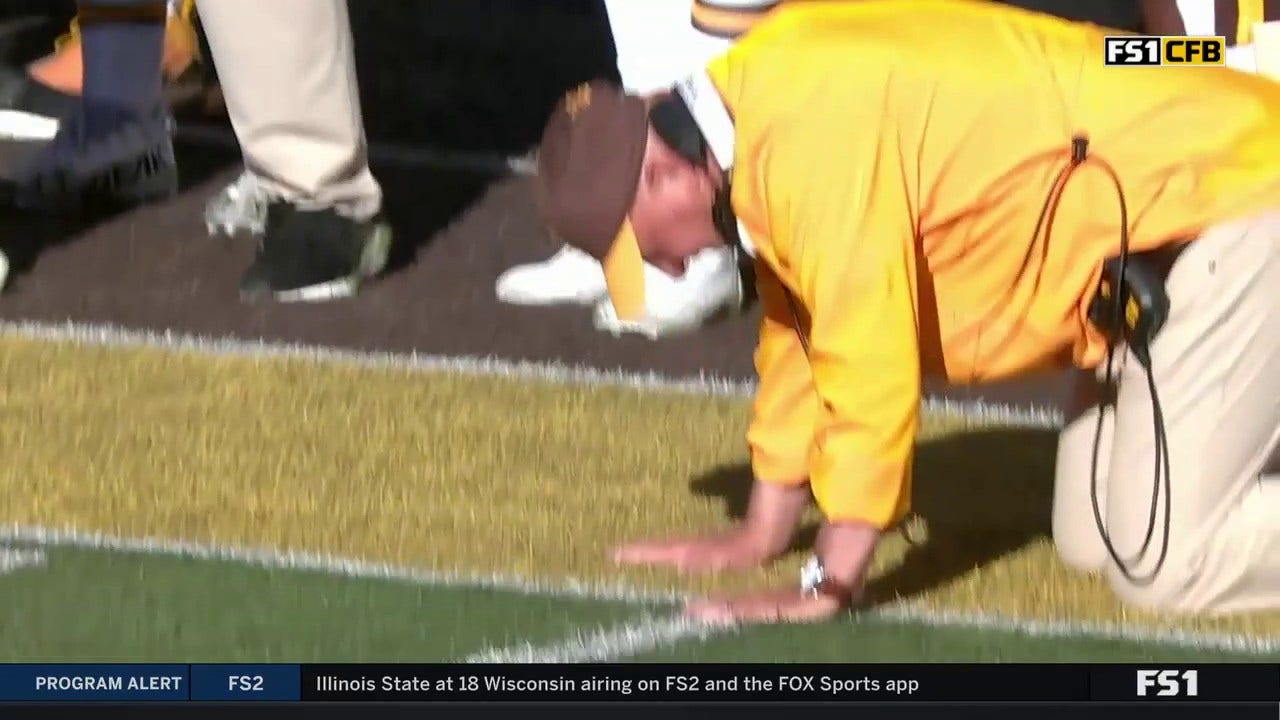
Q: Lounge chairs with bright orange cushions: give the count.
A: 0